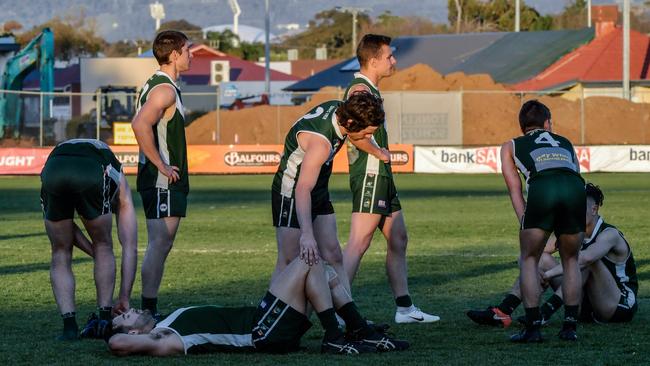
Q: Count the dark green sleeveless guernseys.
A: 7